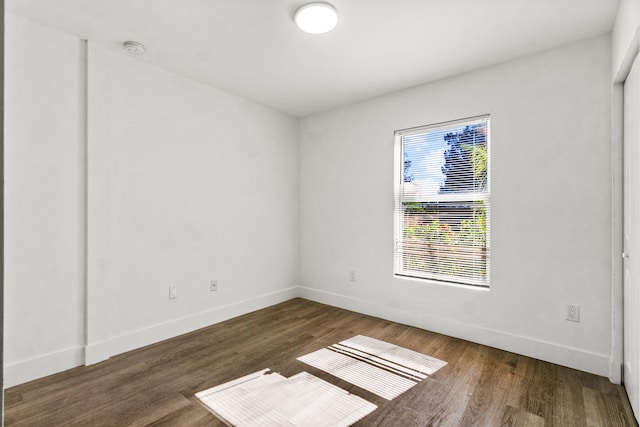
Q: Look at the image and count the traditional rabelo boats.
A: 0